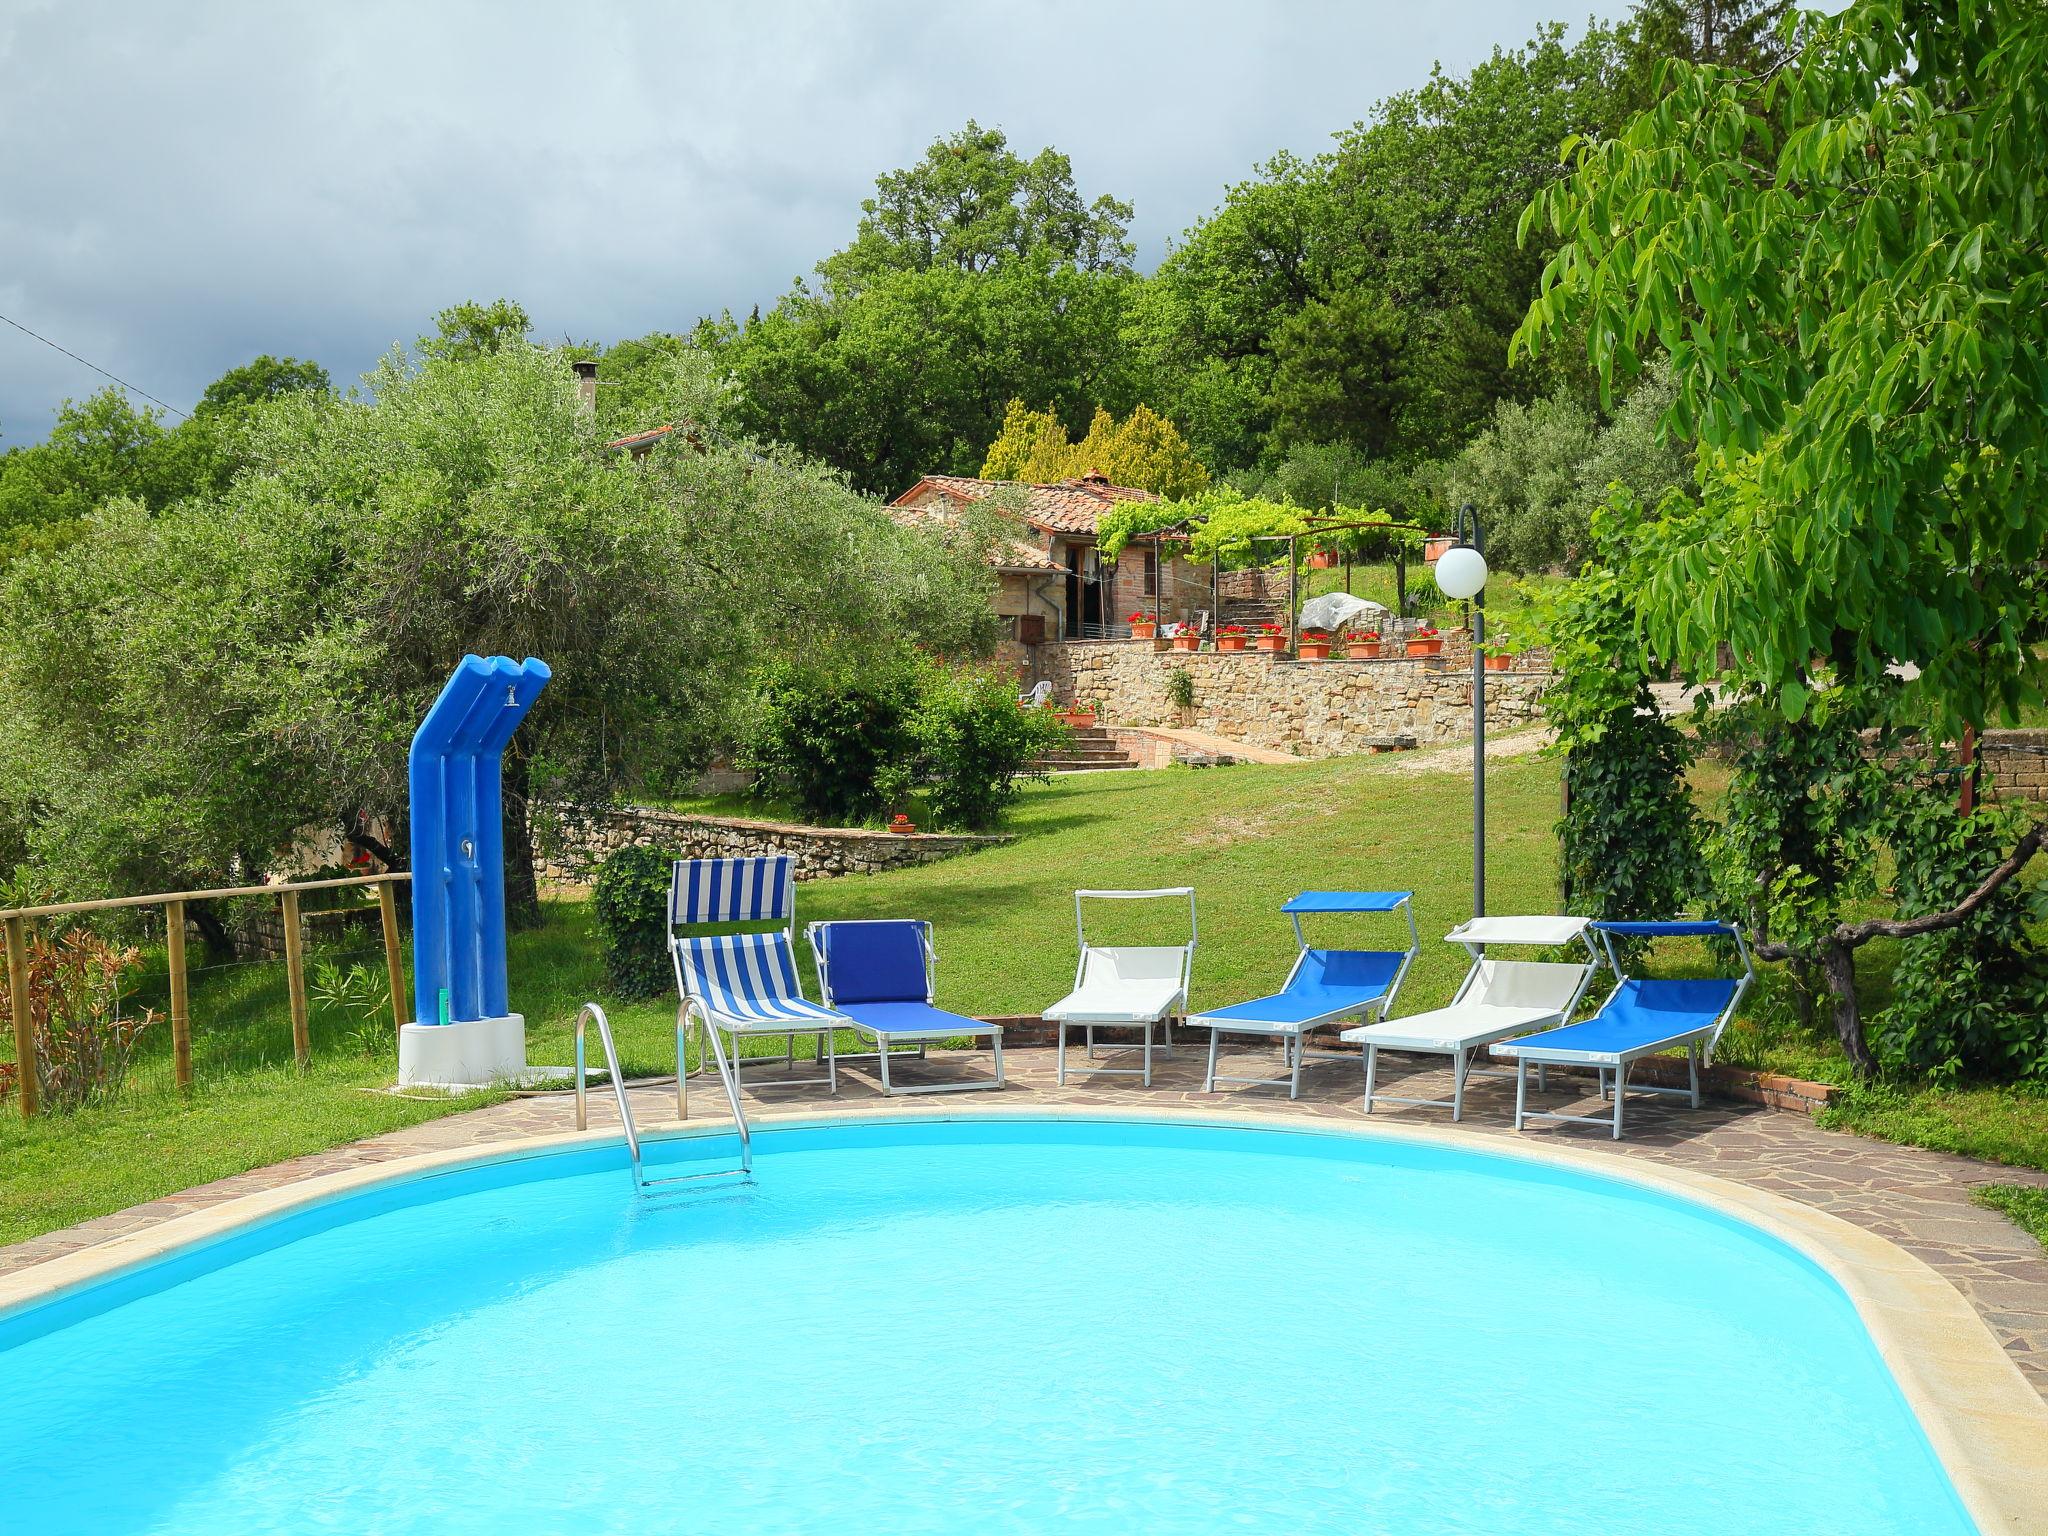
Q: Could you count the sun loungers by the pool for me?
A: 6